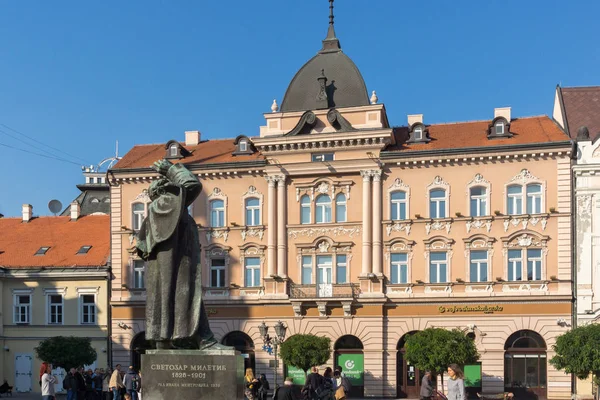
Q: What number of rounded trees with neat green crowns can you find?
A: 4